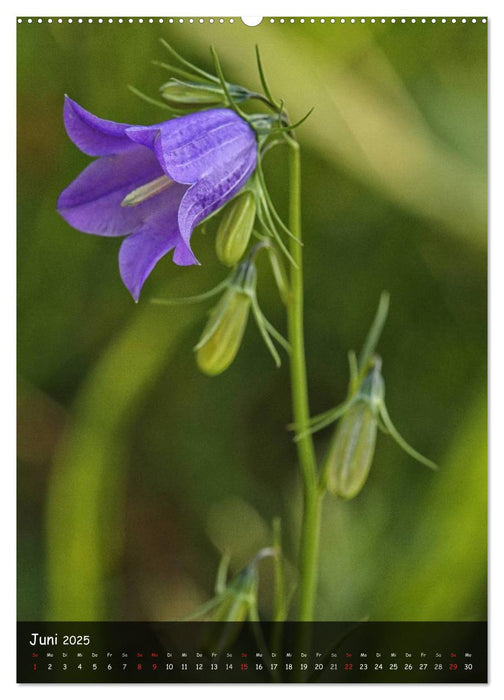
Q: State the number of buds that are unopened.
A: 5